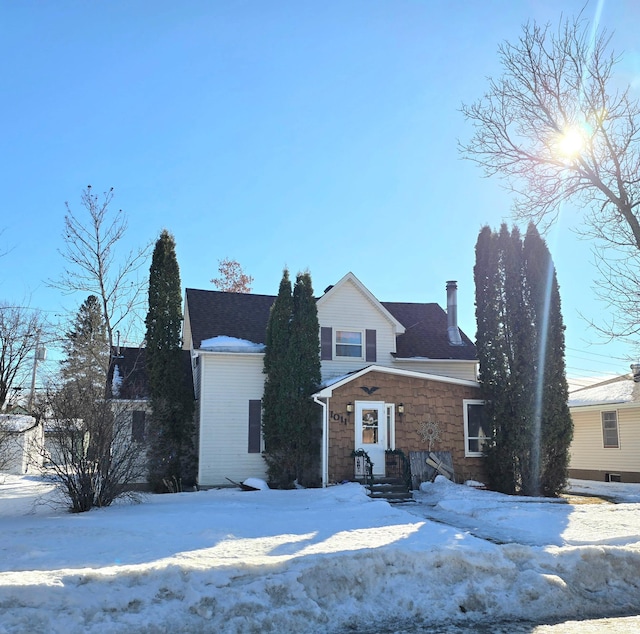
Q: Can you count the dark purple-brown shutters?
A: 4